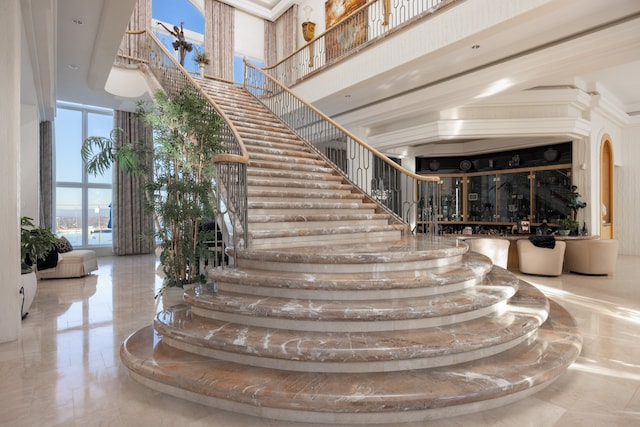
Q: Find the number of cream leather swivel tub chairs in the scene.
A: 3